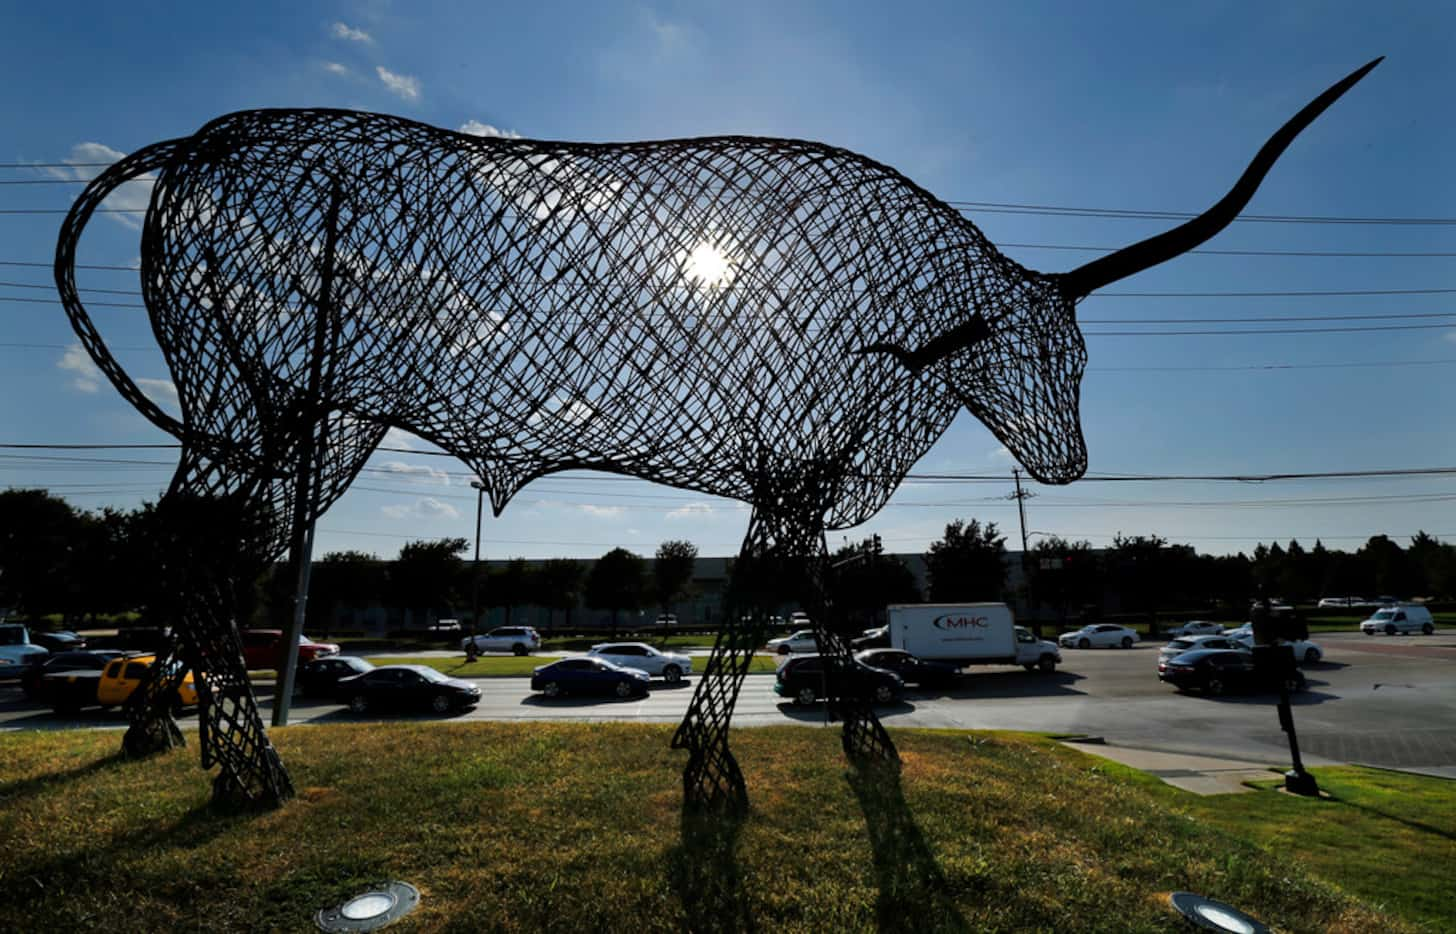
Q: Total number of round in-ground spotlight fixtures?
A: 2